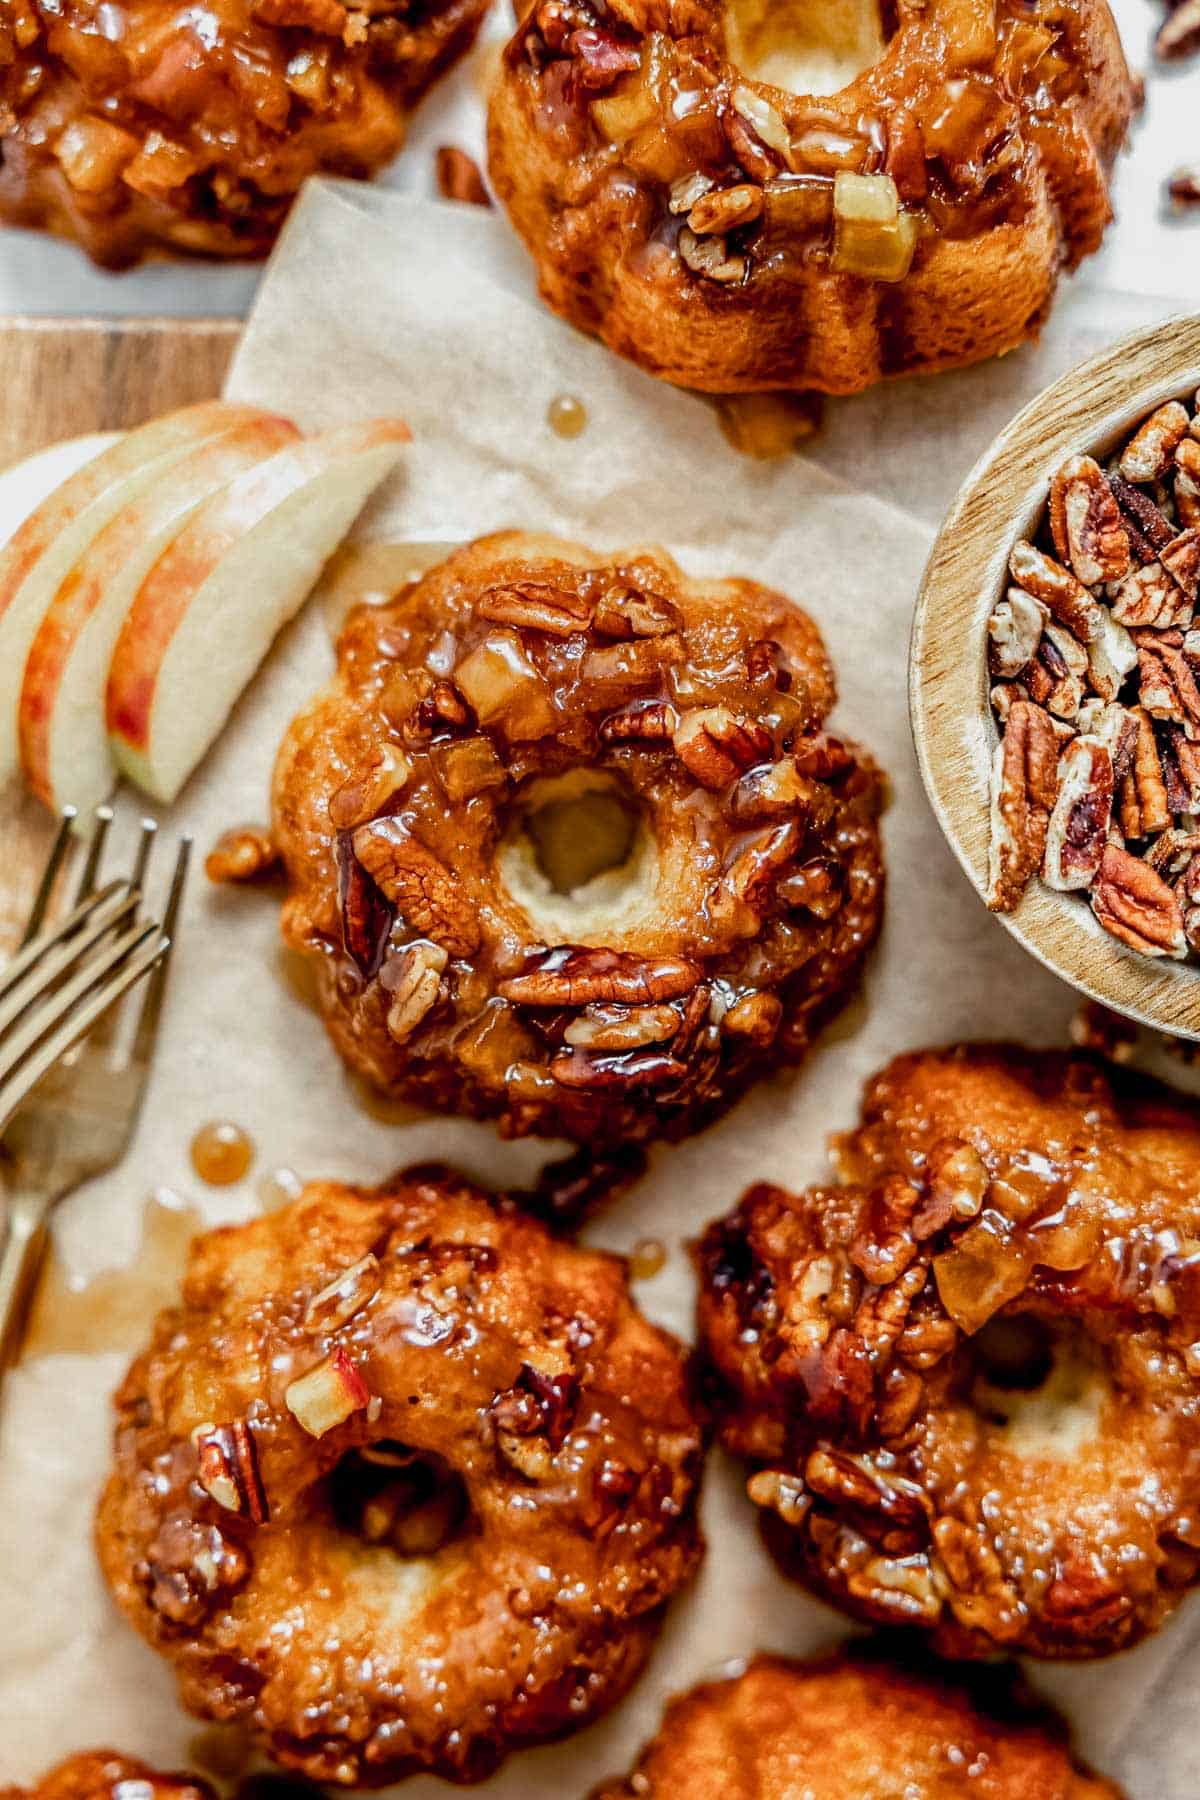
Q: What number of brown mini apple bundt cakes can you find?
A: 7